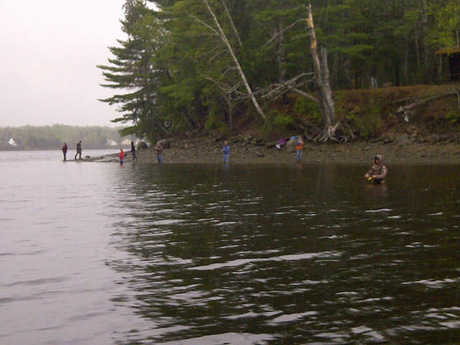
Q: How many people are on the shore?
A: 7